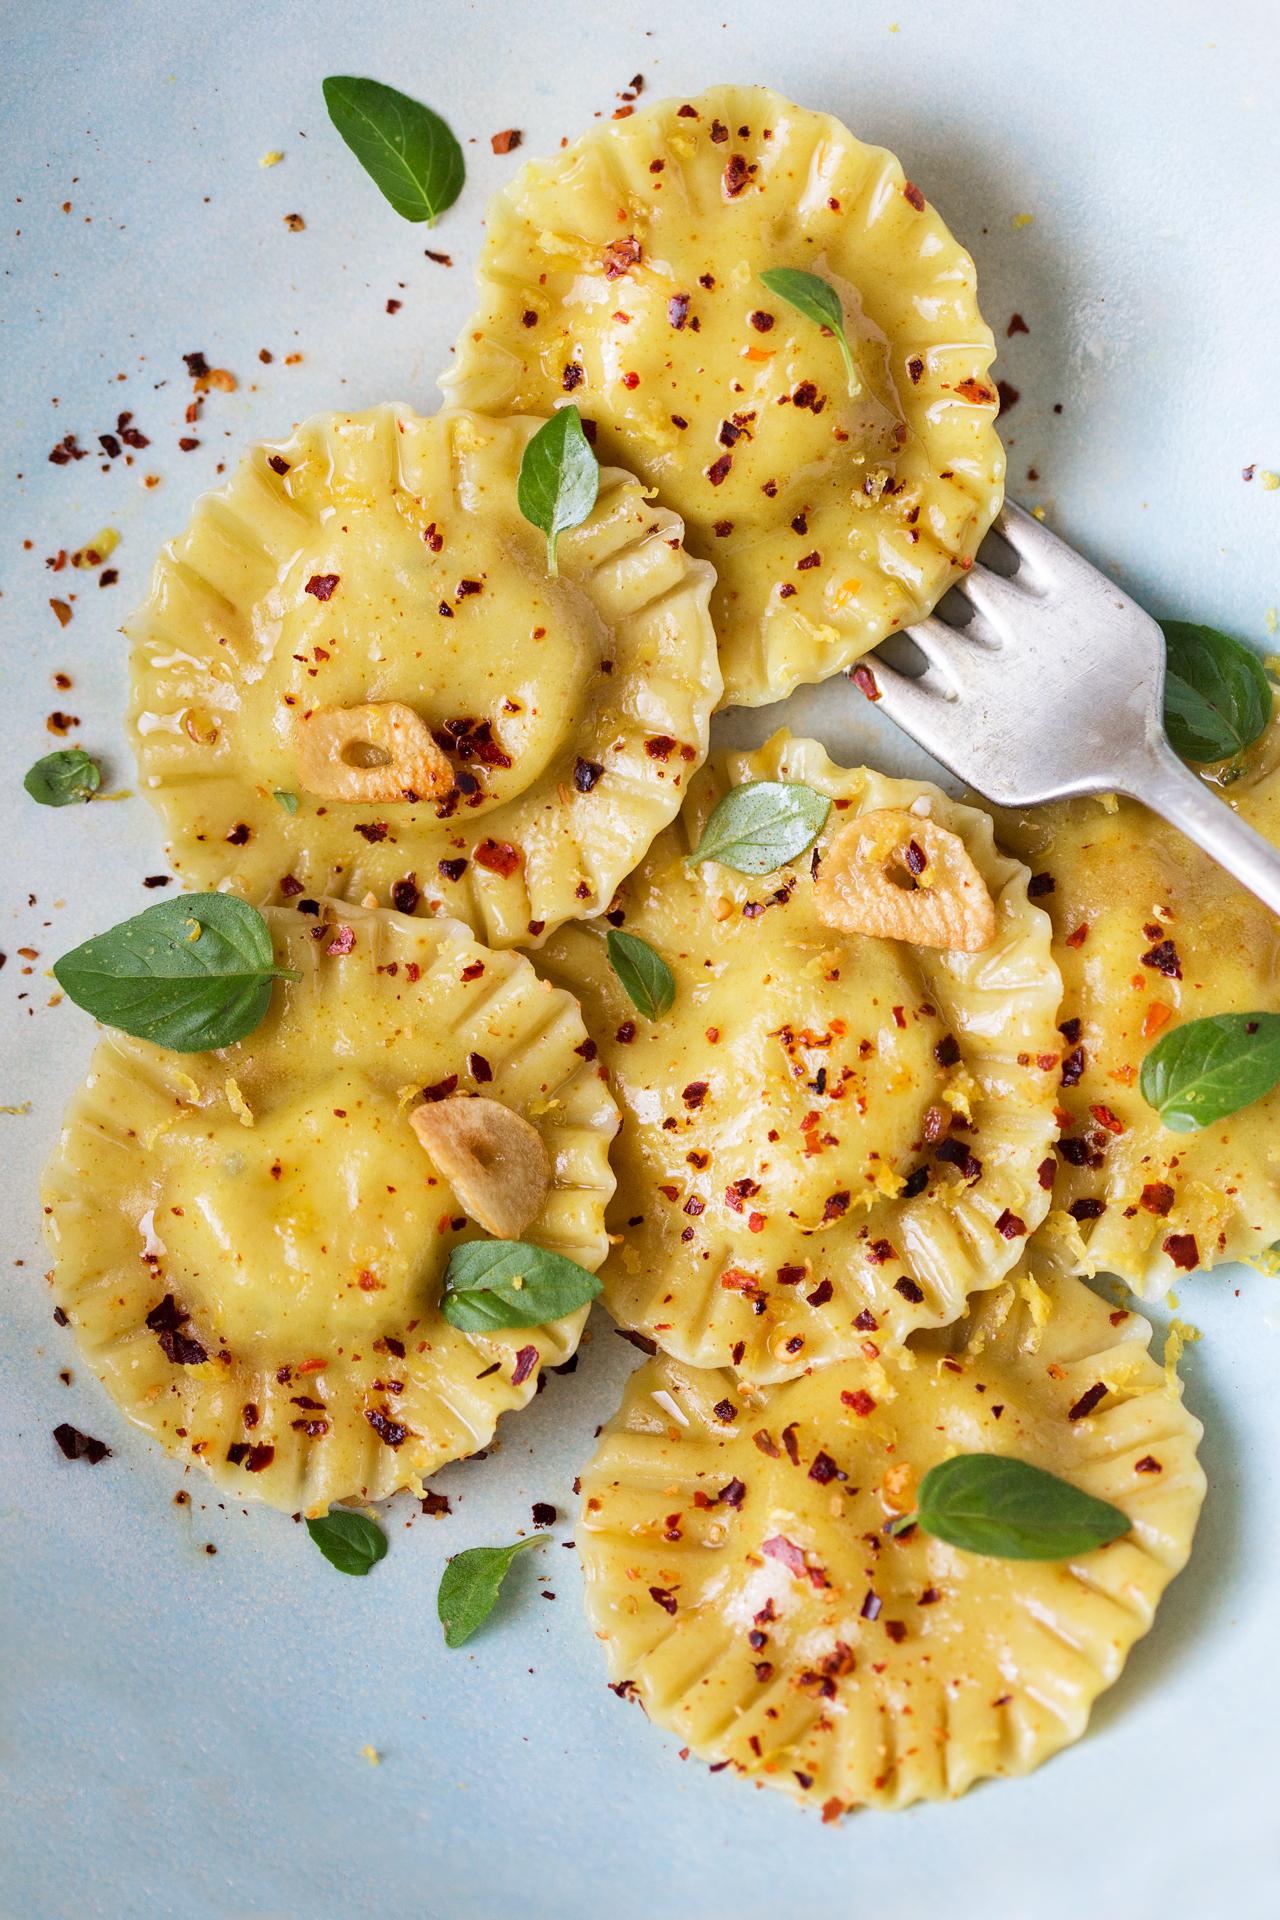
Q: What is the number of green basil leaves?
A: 13